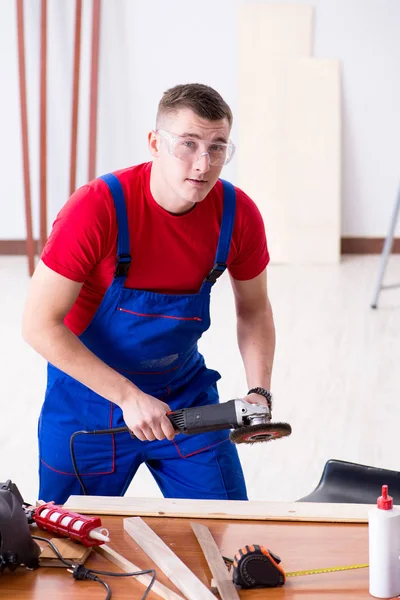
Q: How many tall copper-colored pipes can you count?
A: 4